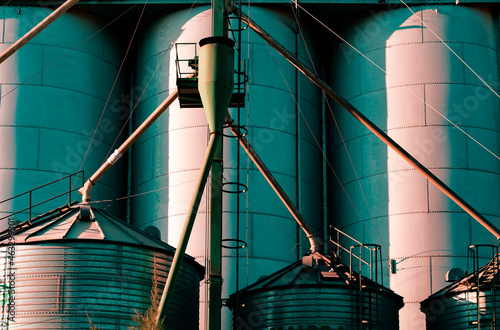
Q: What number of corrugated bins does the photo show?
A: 3